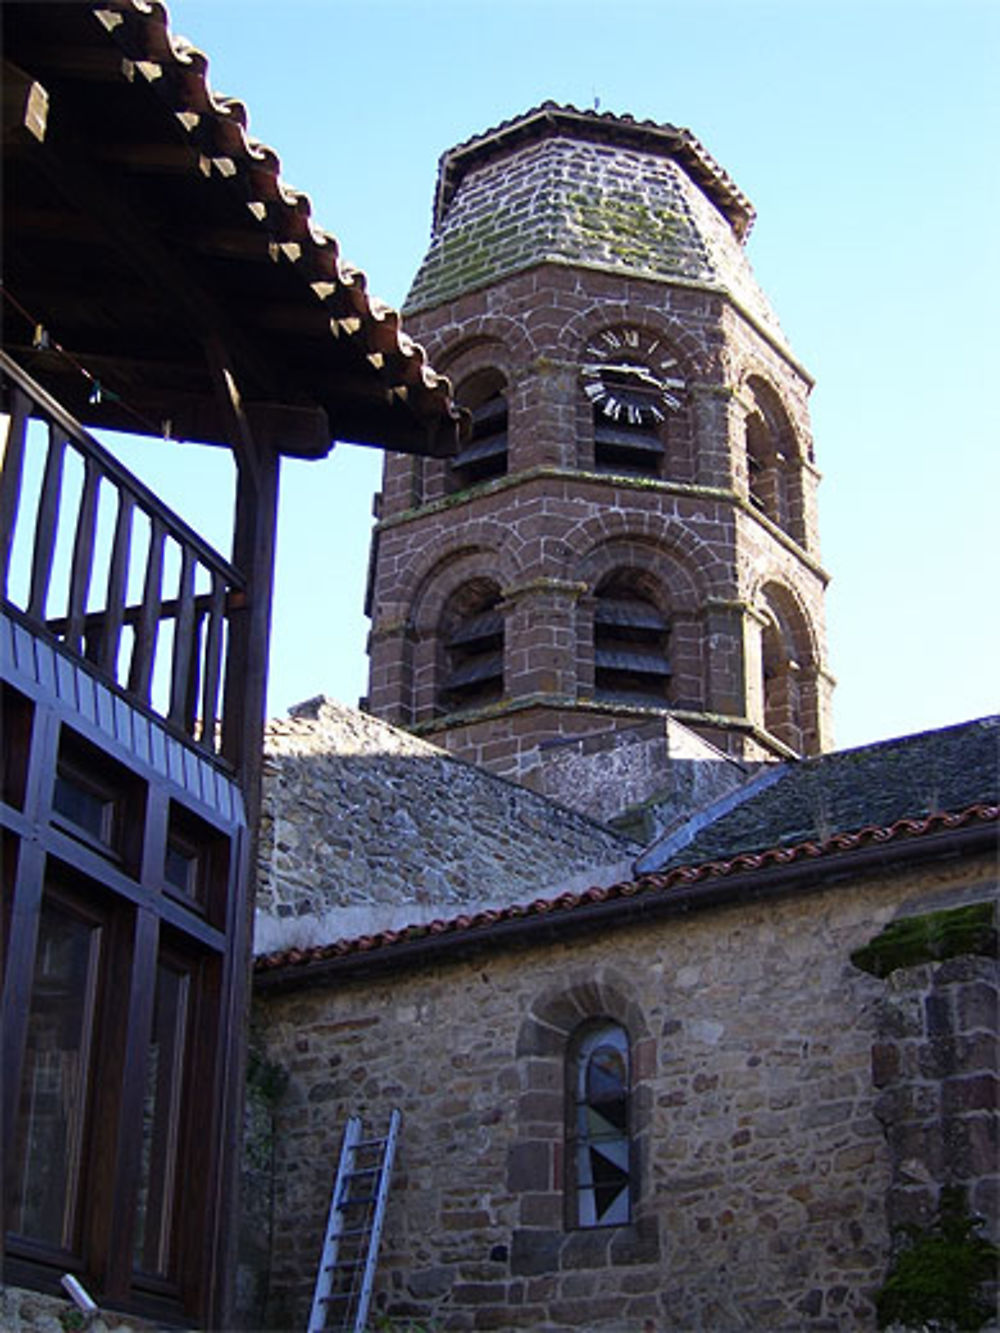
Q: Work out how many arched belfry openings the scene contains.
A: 6